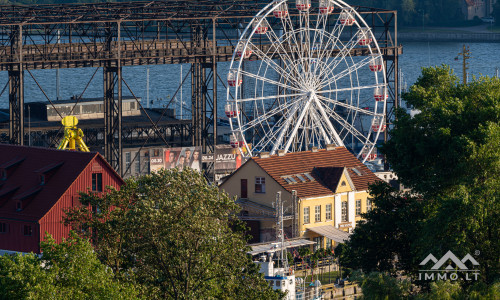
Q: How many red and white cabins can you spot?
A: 14